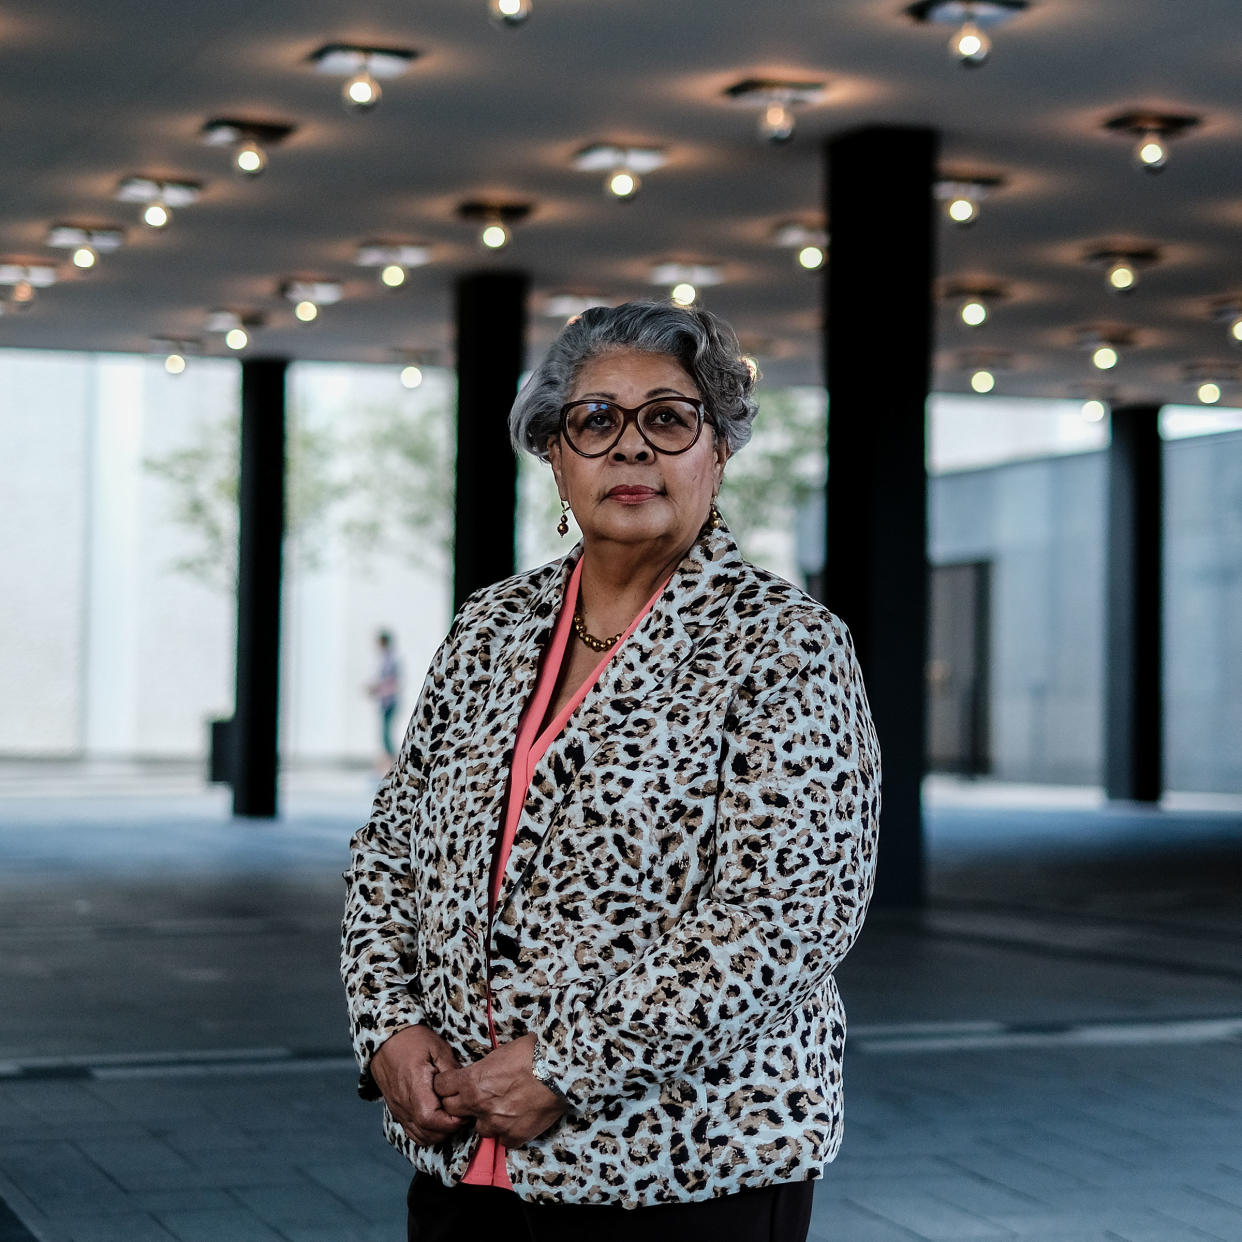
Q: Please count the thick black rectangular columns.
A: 4